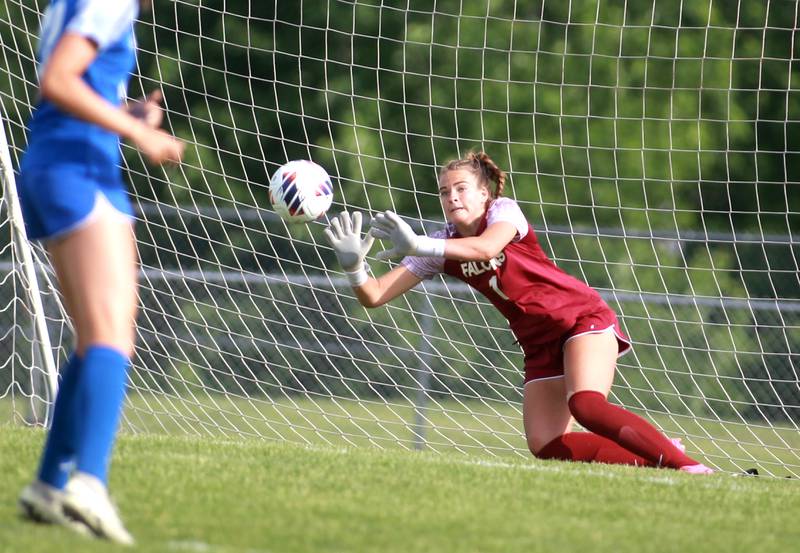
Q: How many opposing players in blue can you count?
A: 1